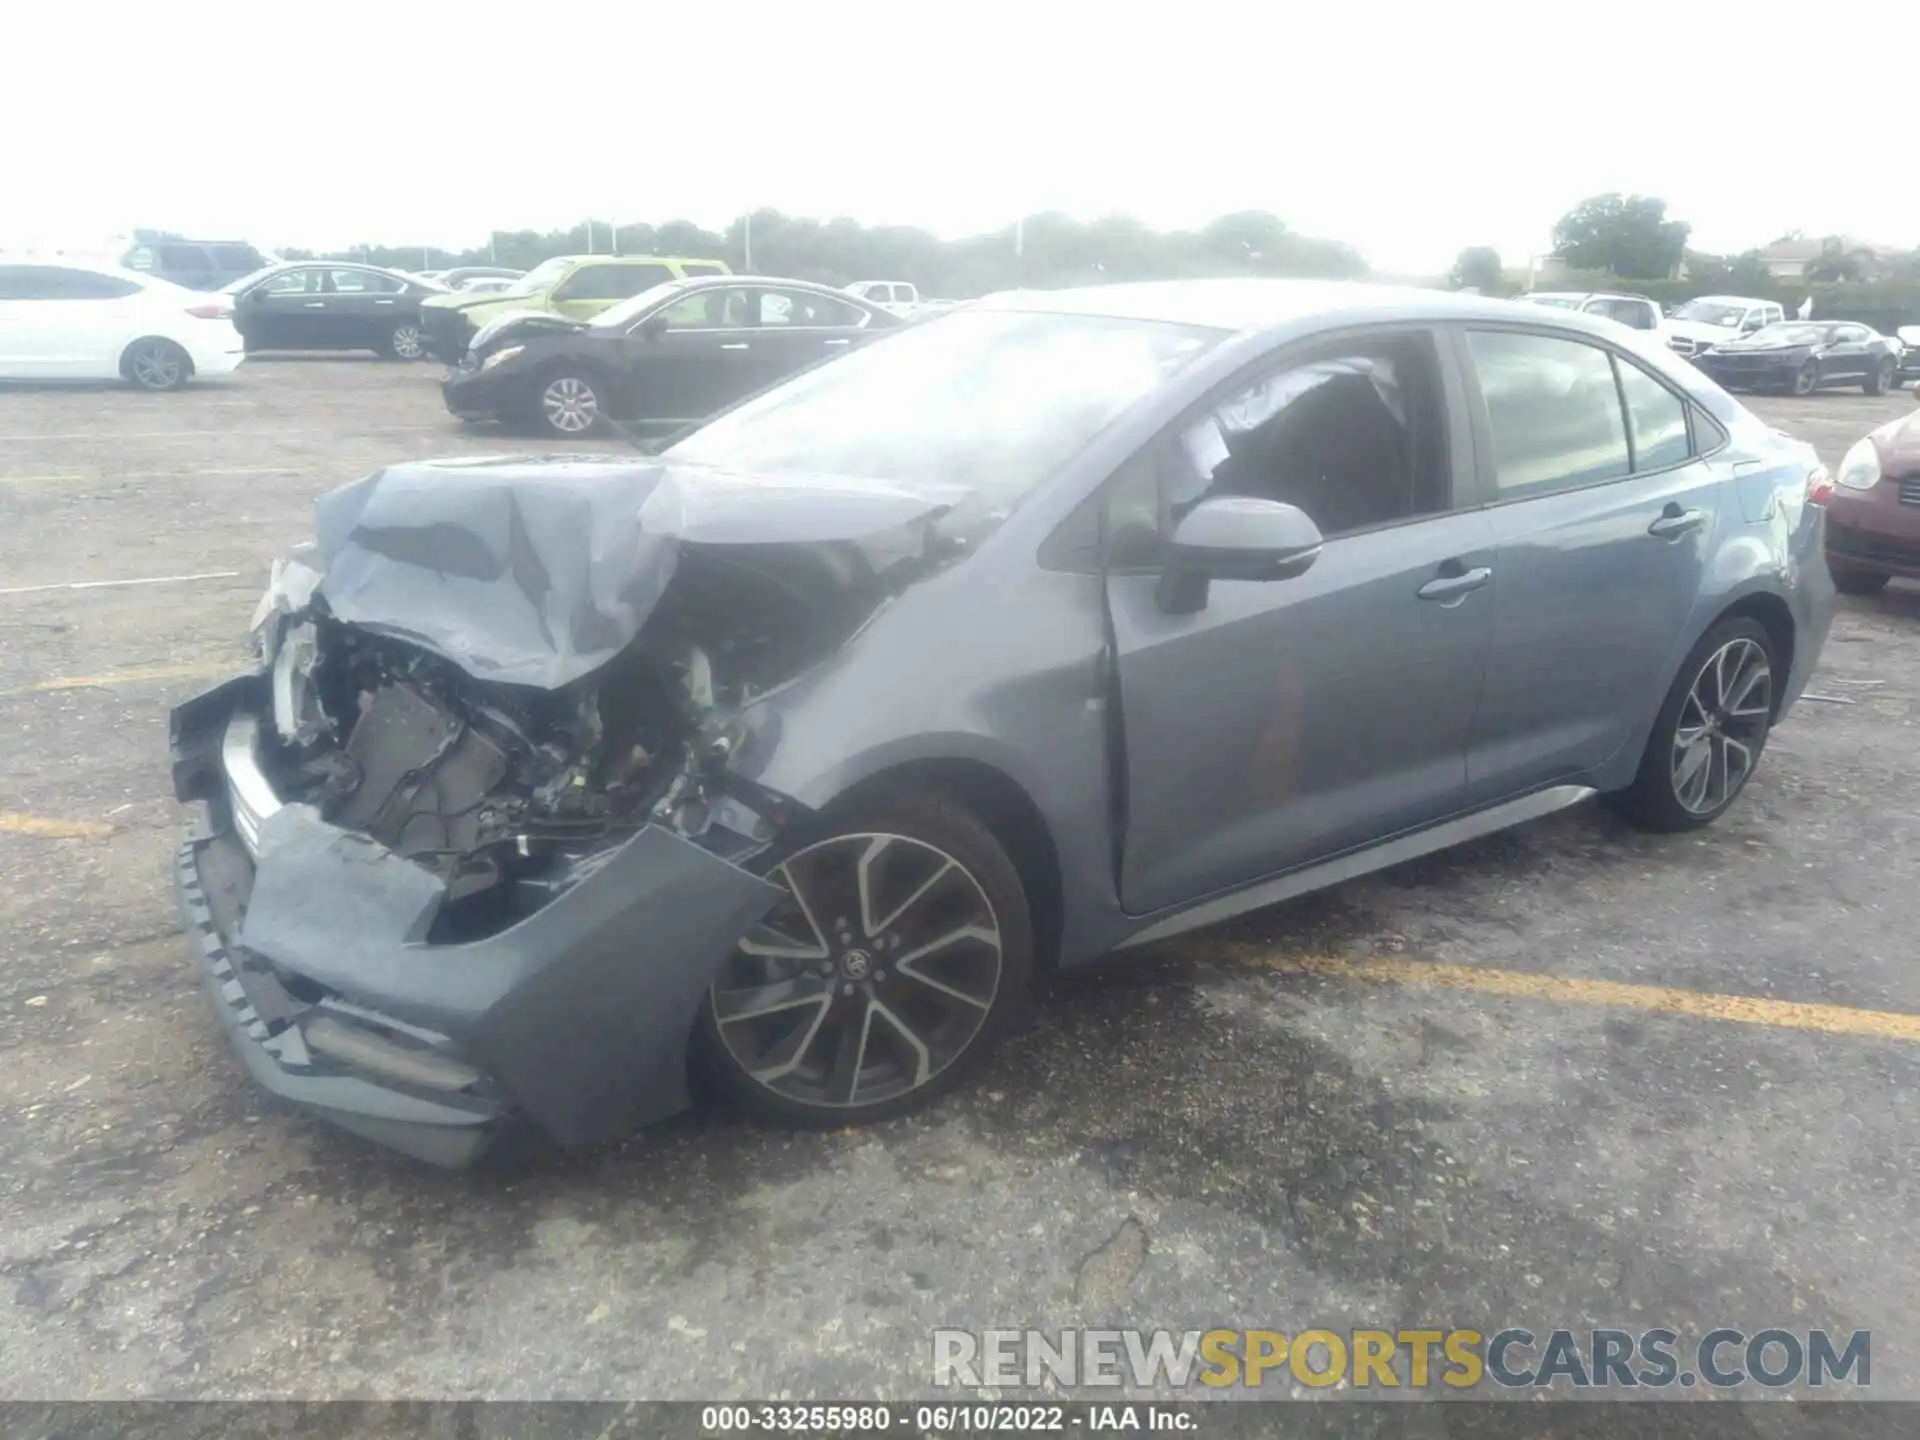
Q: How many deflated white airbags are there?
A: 1